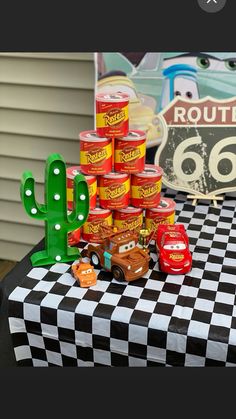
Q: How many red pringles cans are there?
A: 10